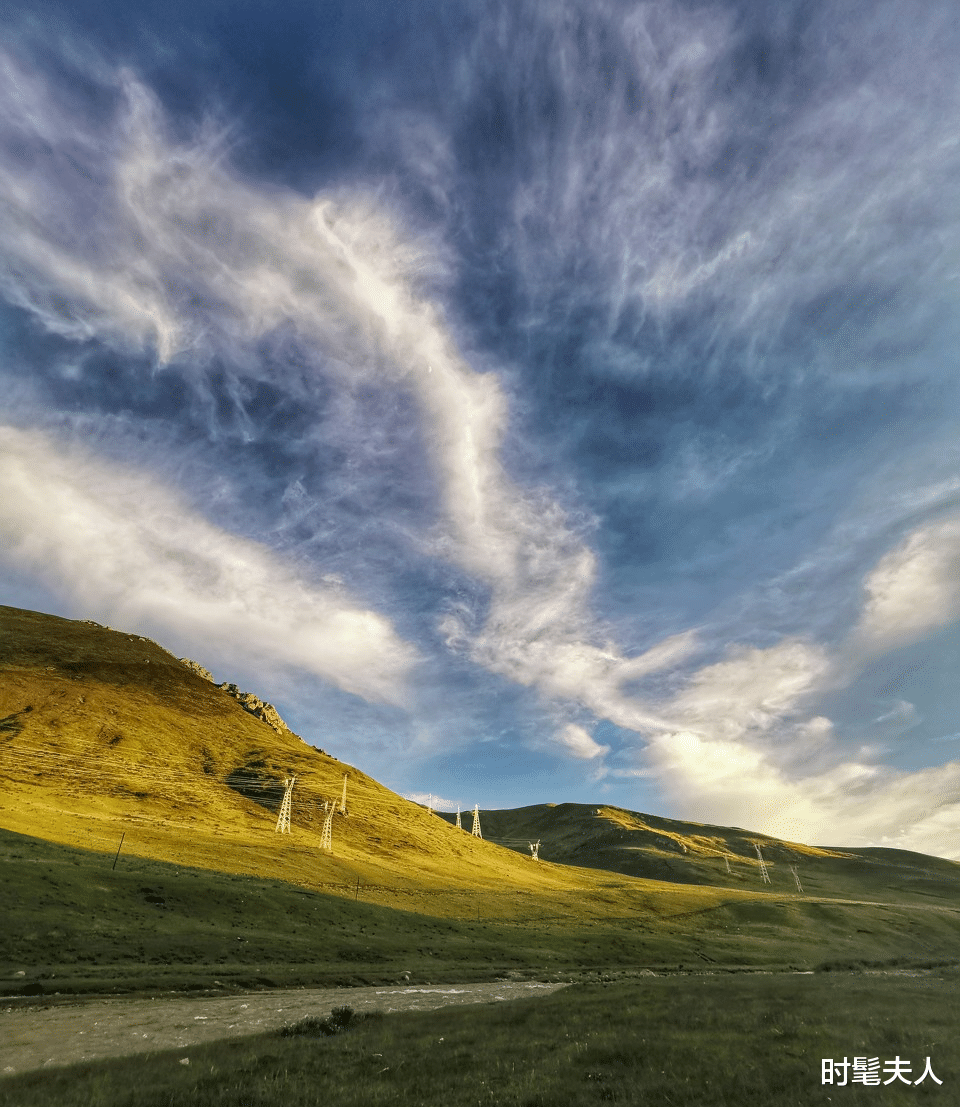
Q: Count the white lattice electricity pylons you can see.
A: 10